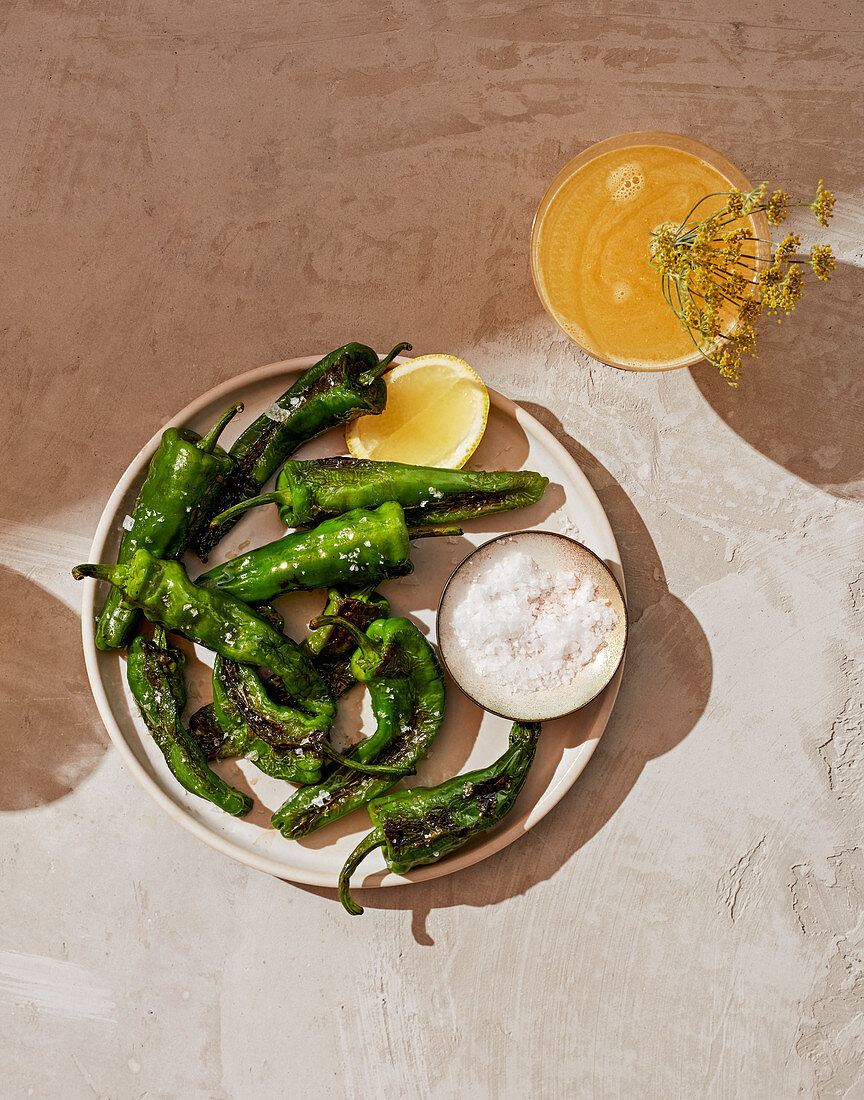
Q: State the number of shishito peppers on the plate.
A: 10